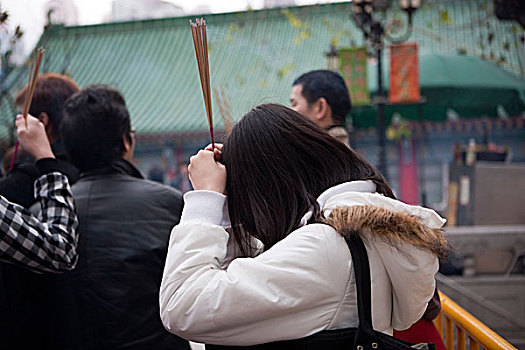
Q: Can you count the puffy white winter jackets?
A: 1